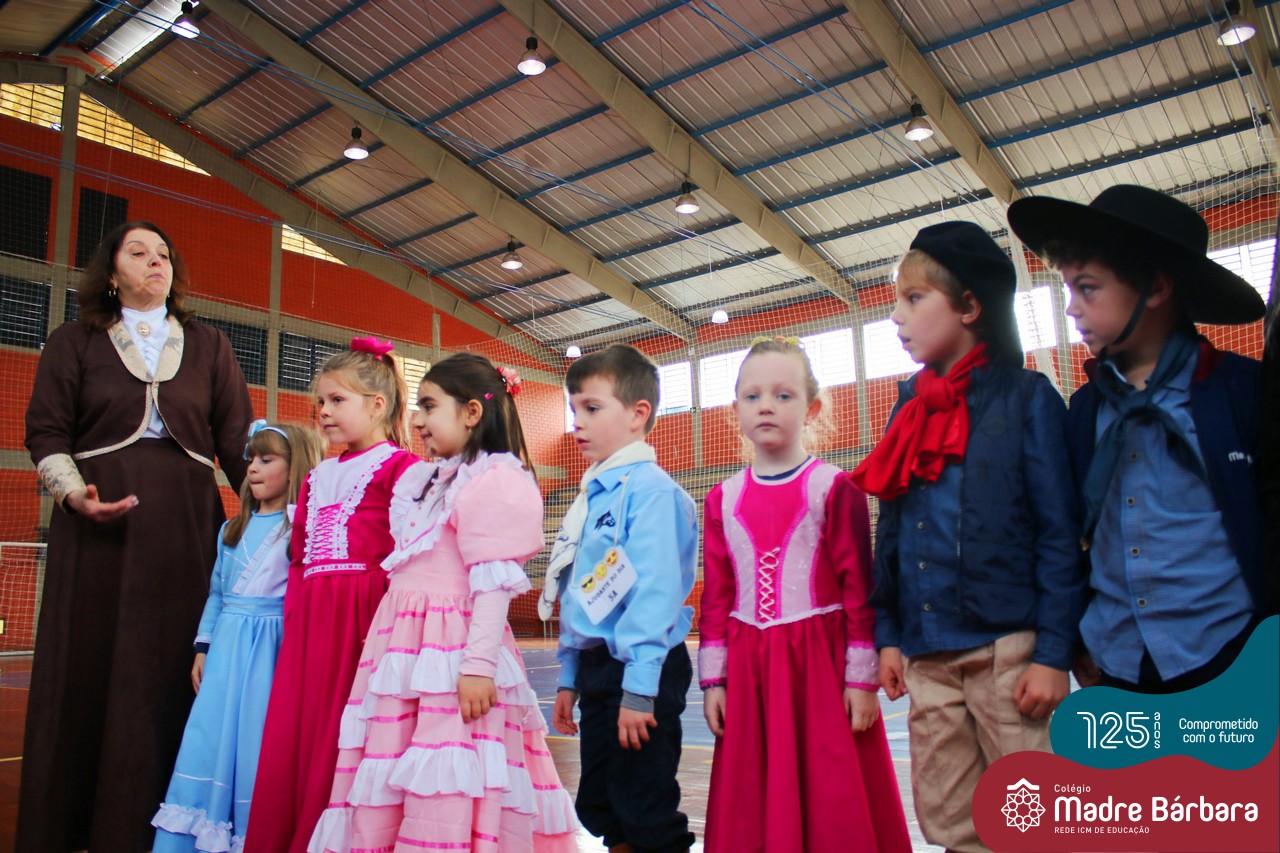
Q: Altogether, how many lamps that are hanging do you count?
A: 9